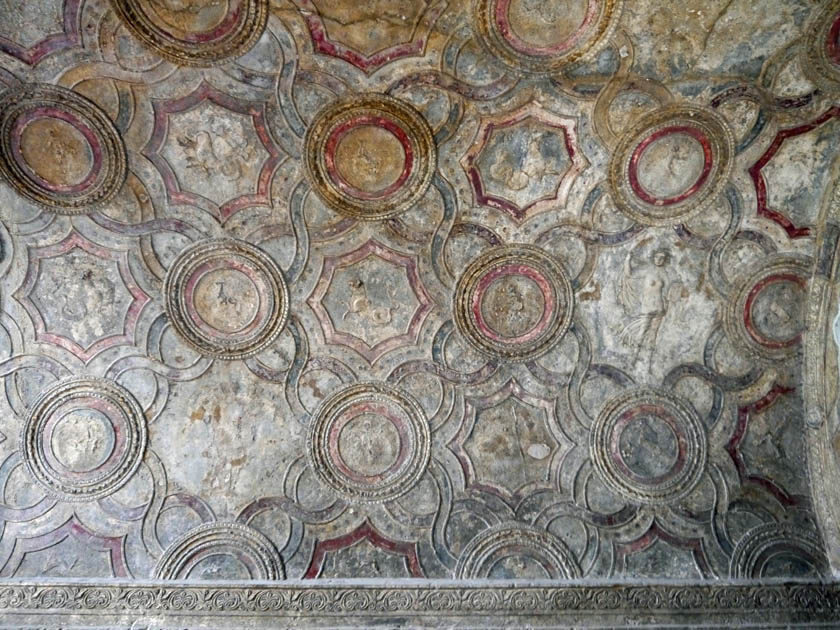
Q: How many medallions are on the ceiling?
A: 15